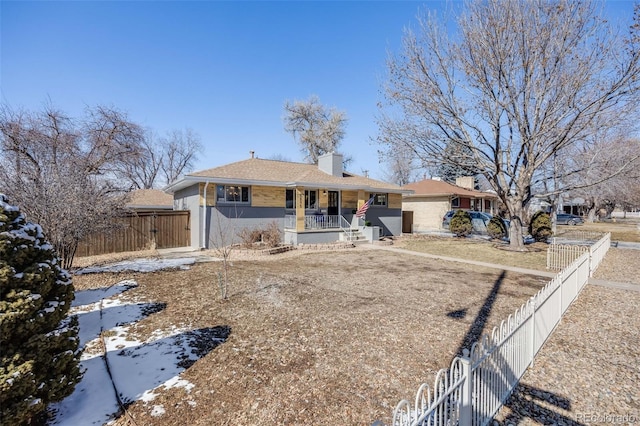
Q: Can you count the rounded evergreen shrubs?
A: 3